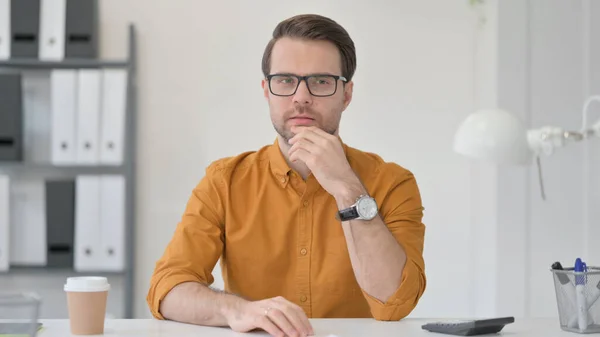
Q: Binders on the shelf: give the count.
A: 12